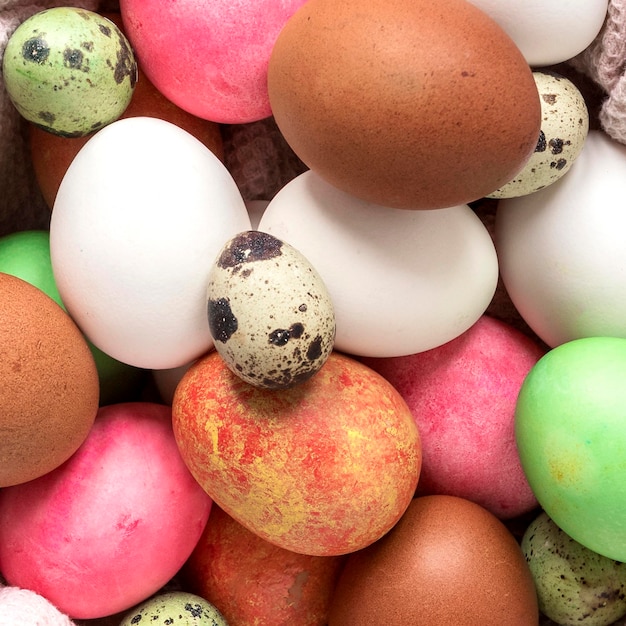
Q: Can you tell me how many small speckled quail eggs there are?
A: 5